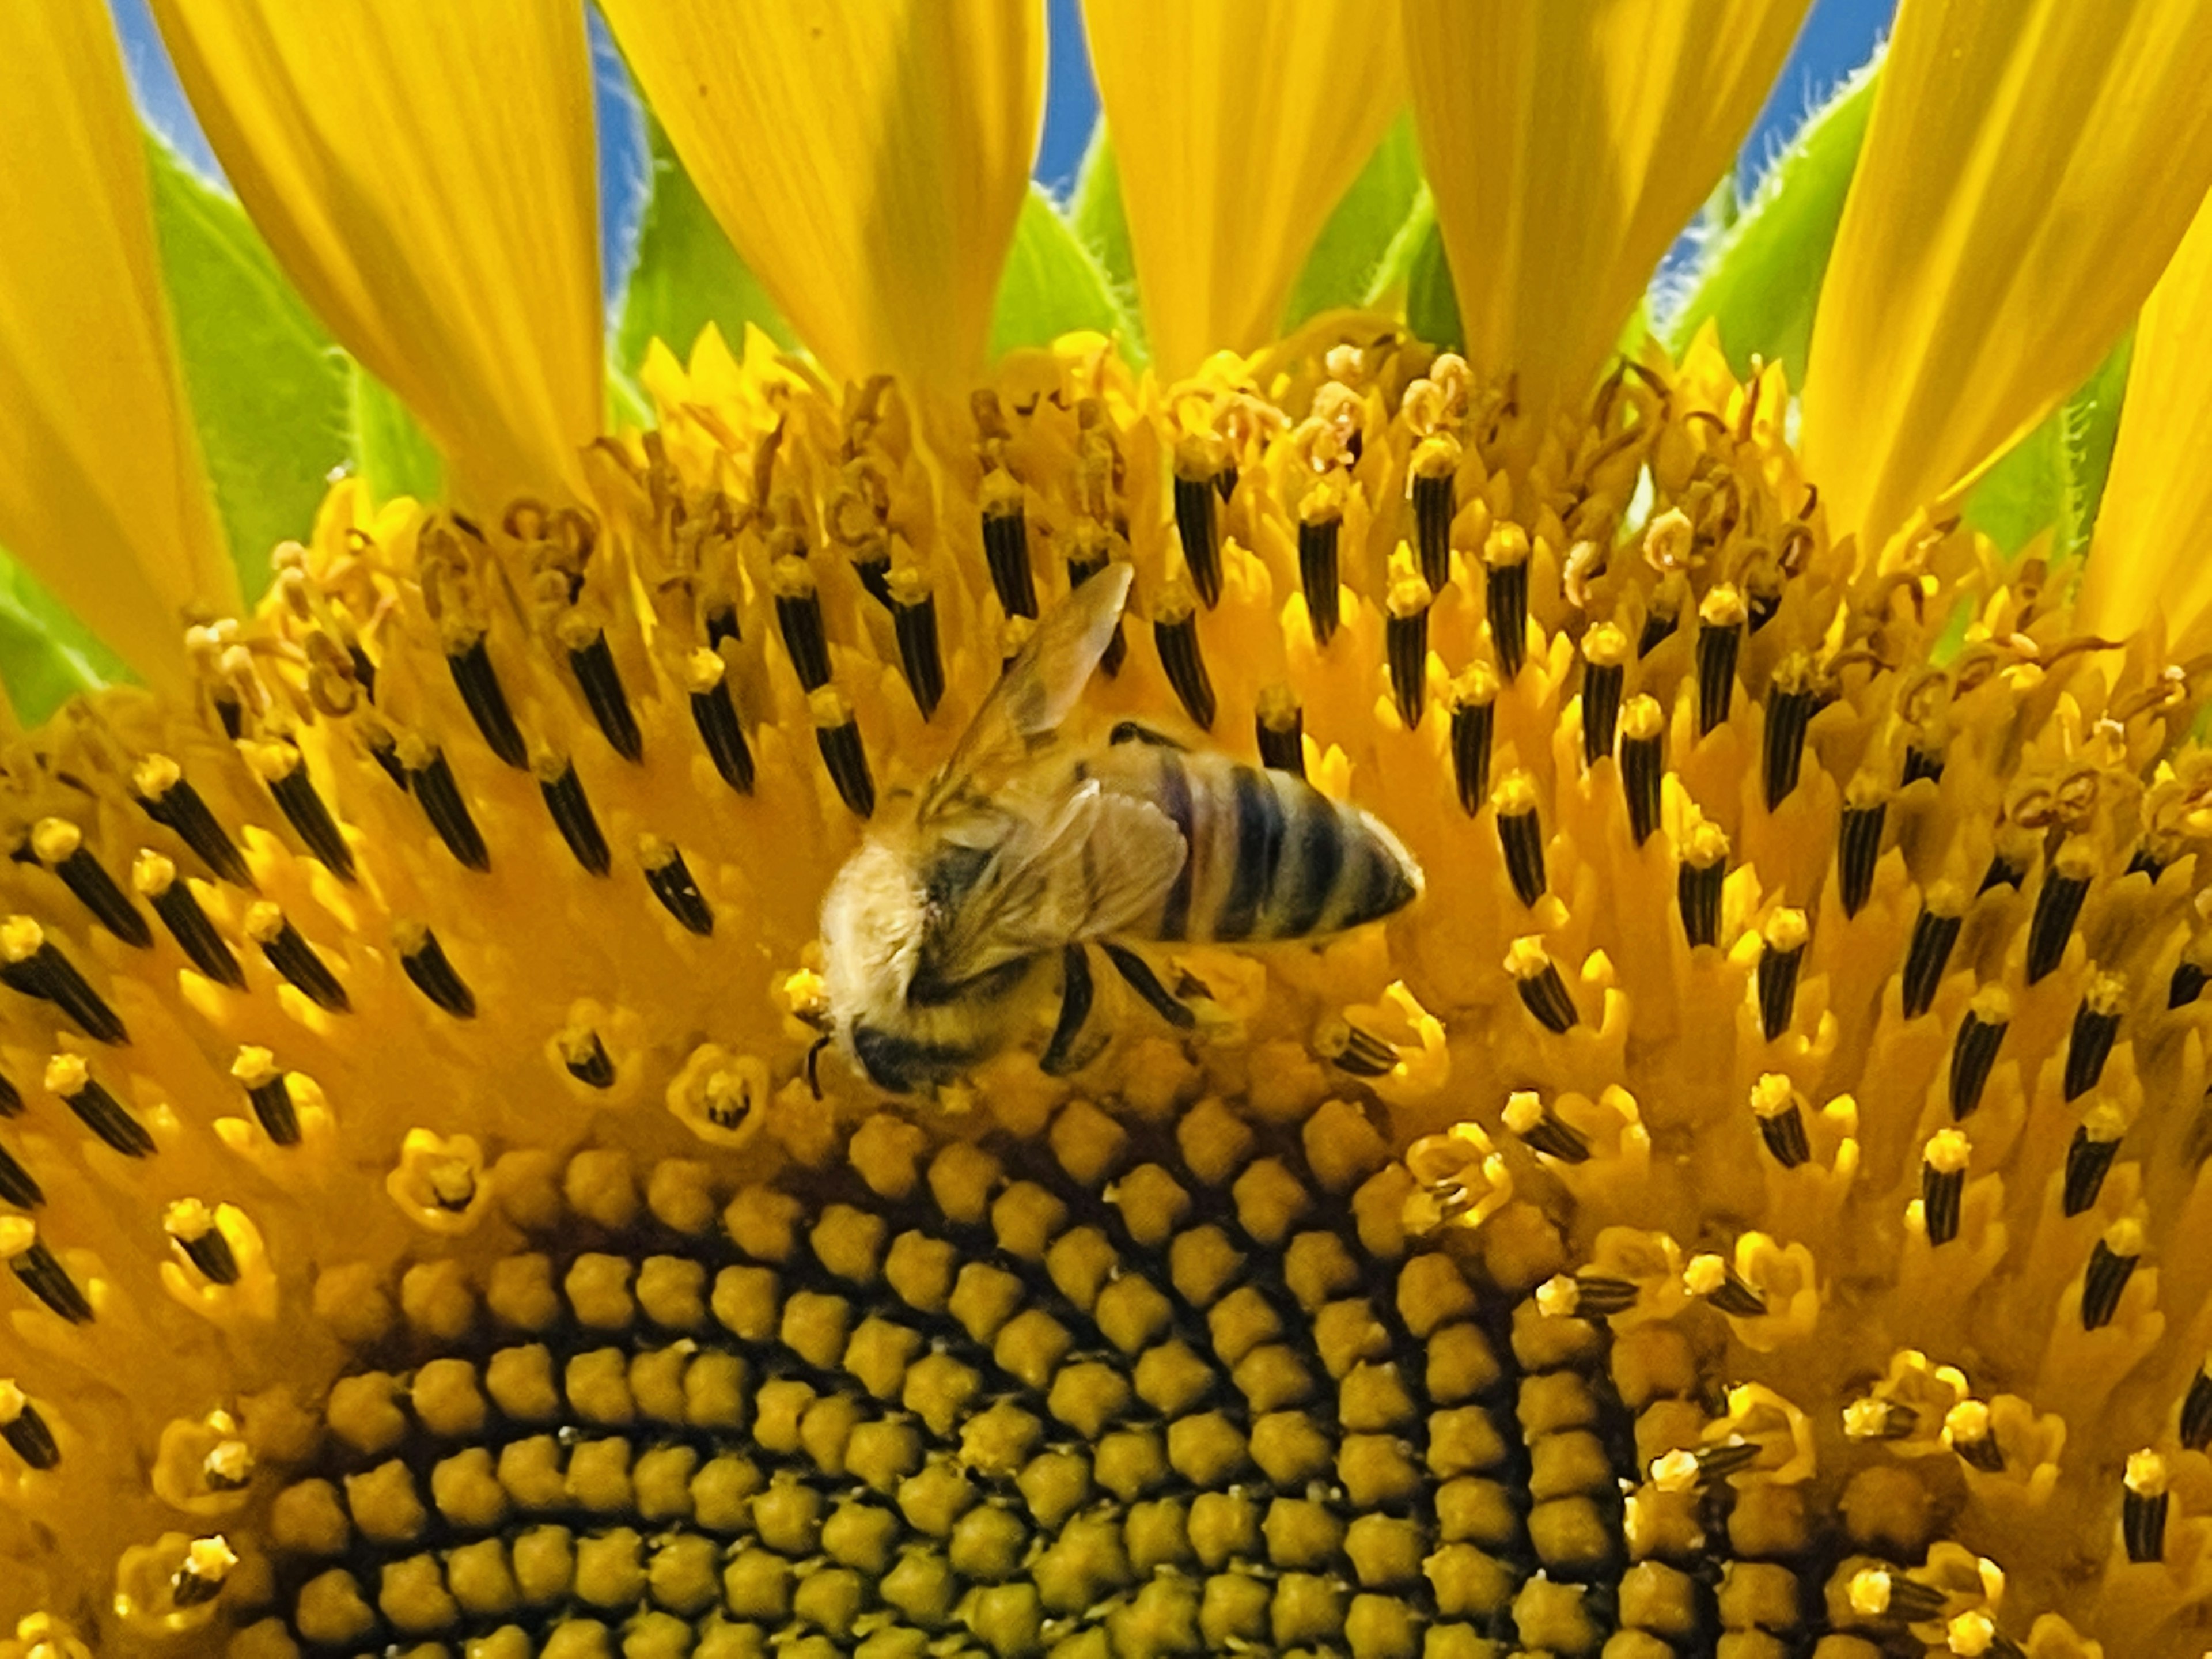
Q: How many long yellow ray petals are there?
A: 7